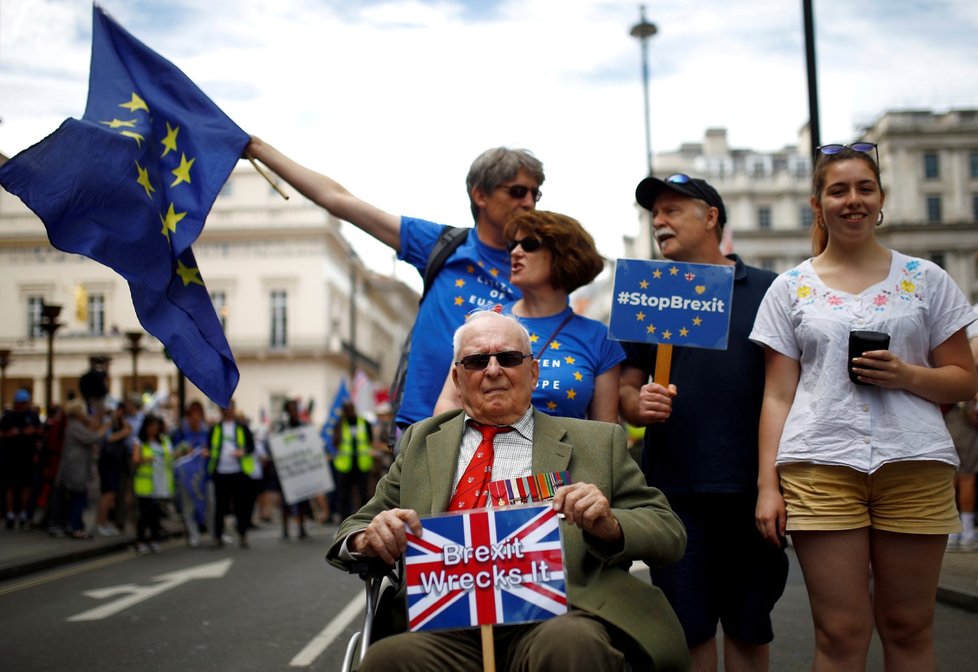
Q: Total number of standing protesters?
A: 4